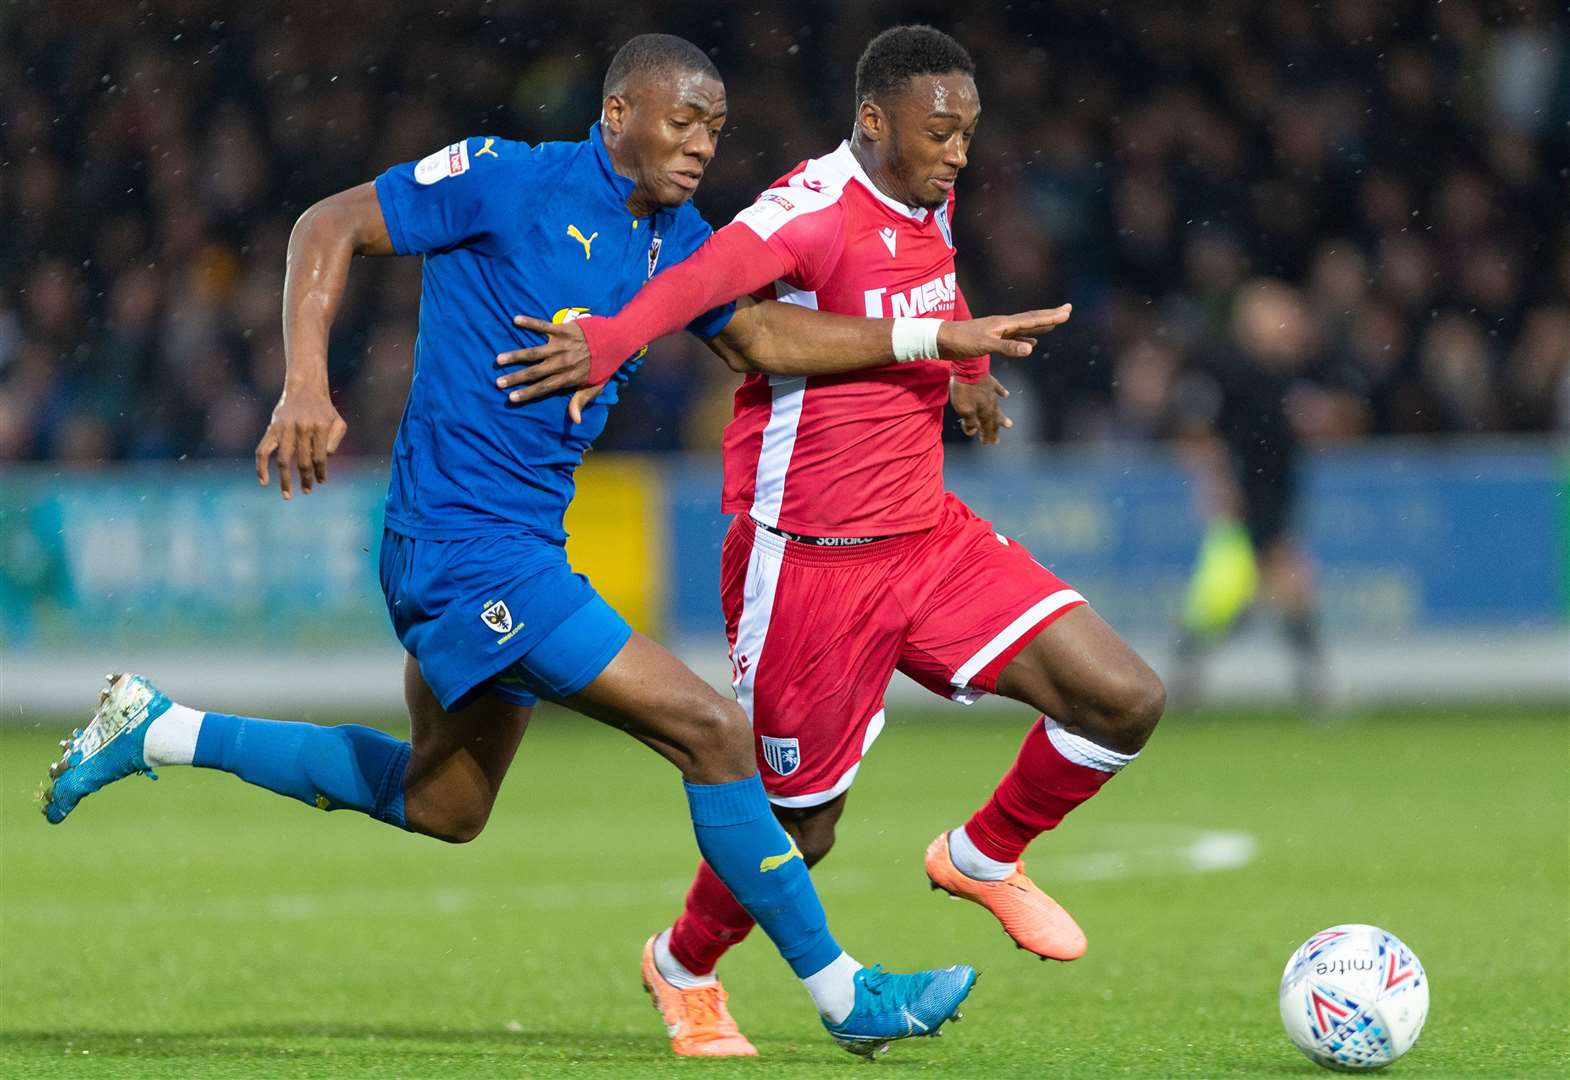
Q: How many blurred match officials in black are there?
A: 1